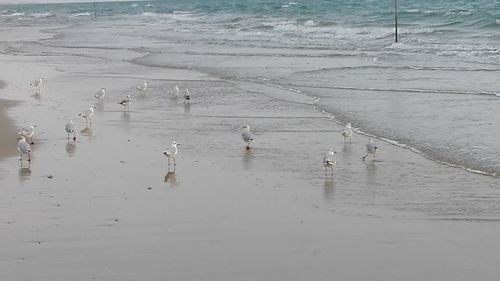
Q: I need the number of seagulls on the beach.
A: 15